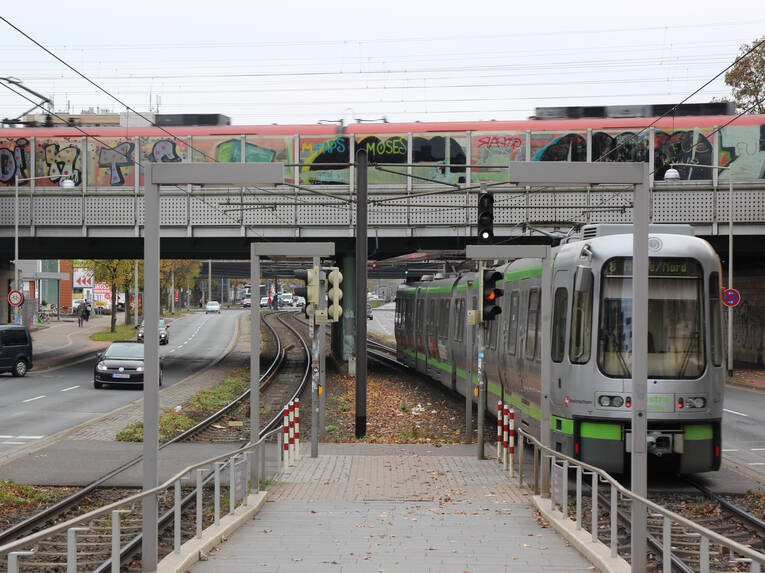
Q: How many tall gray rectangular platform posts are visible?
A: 4